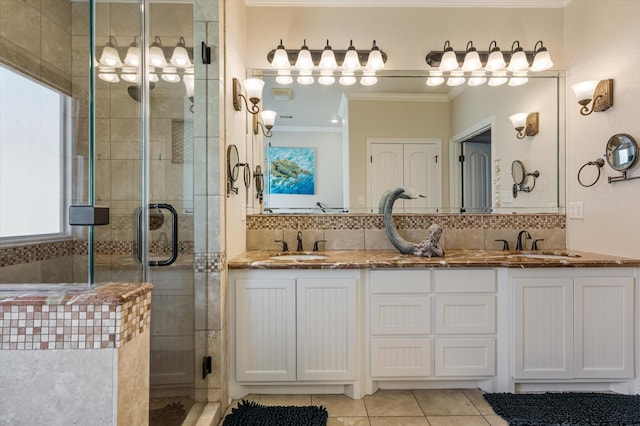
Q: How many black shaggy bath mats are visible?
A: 2